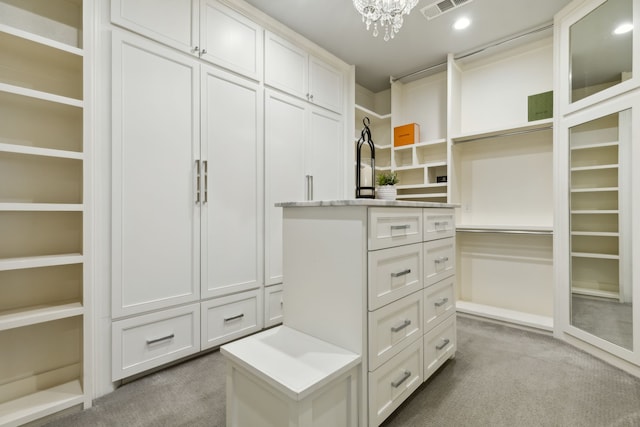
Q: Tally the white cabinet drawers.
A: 11